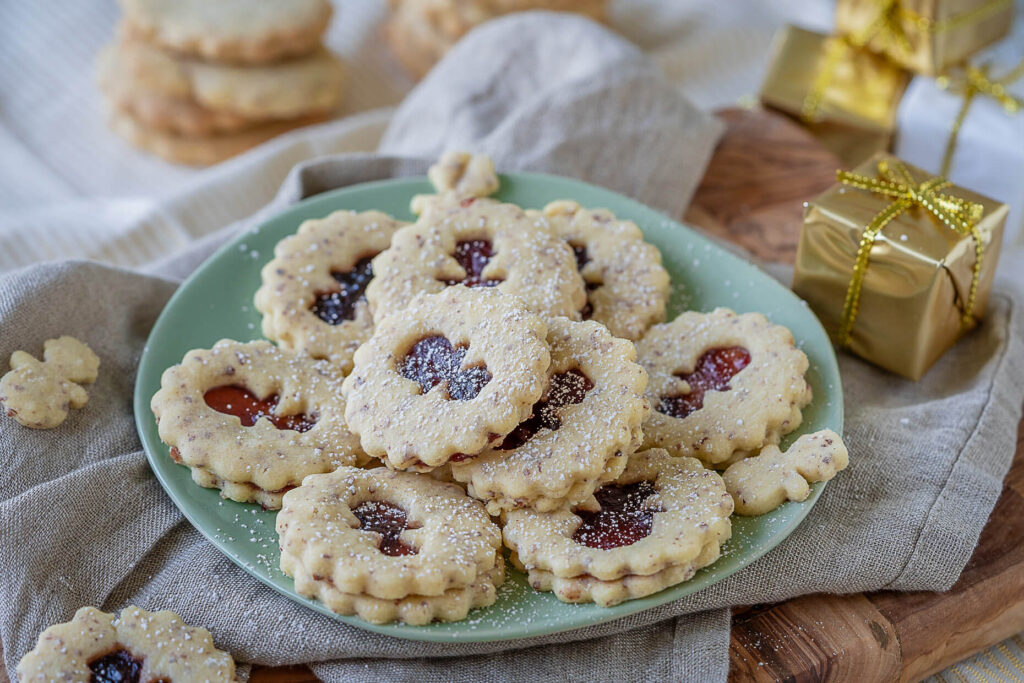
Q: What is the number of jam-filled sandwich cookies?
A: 10